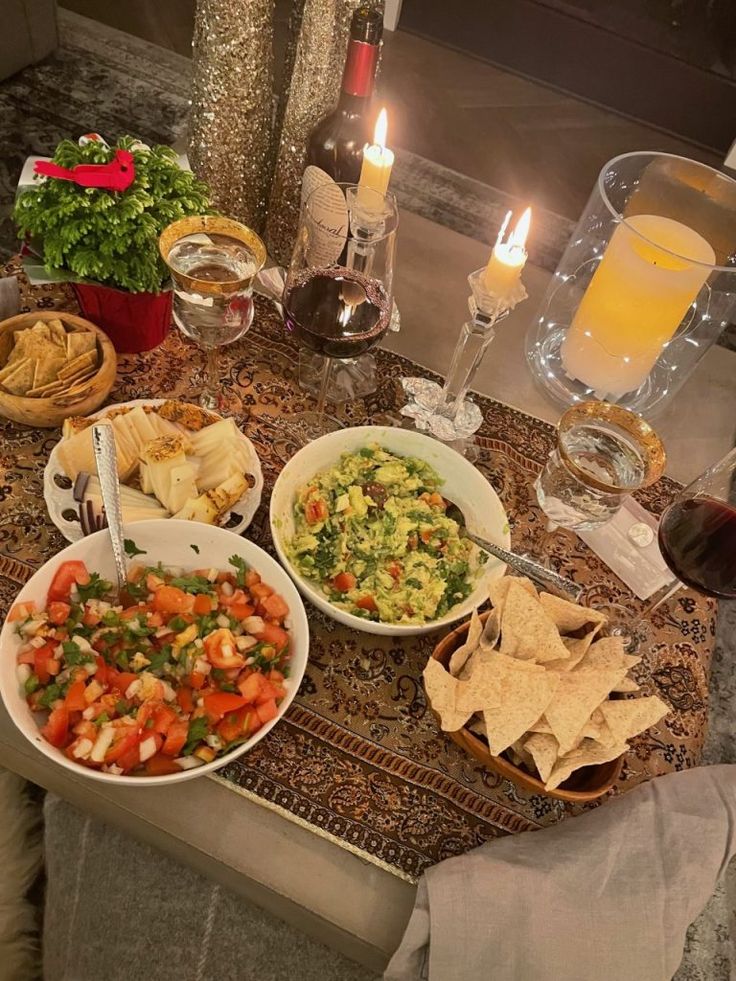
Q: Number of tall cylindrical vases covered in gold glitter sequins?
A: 2